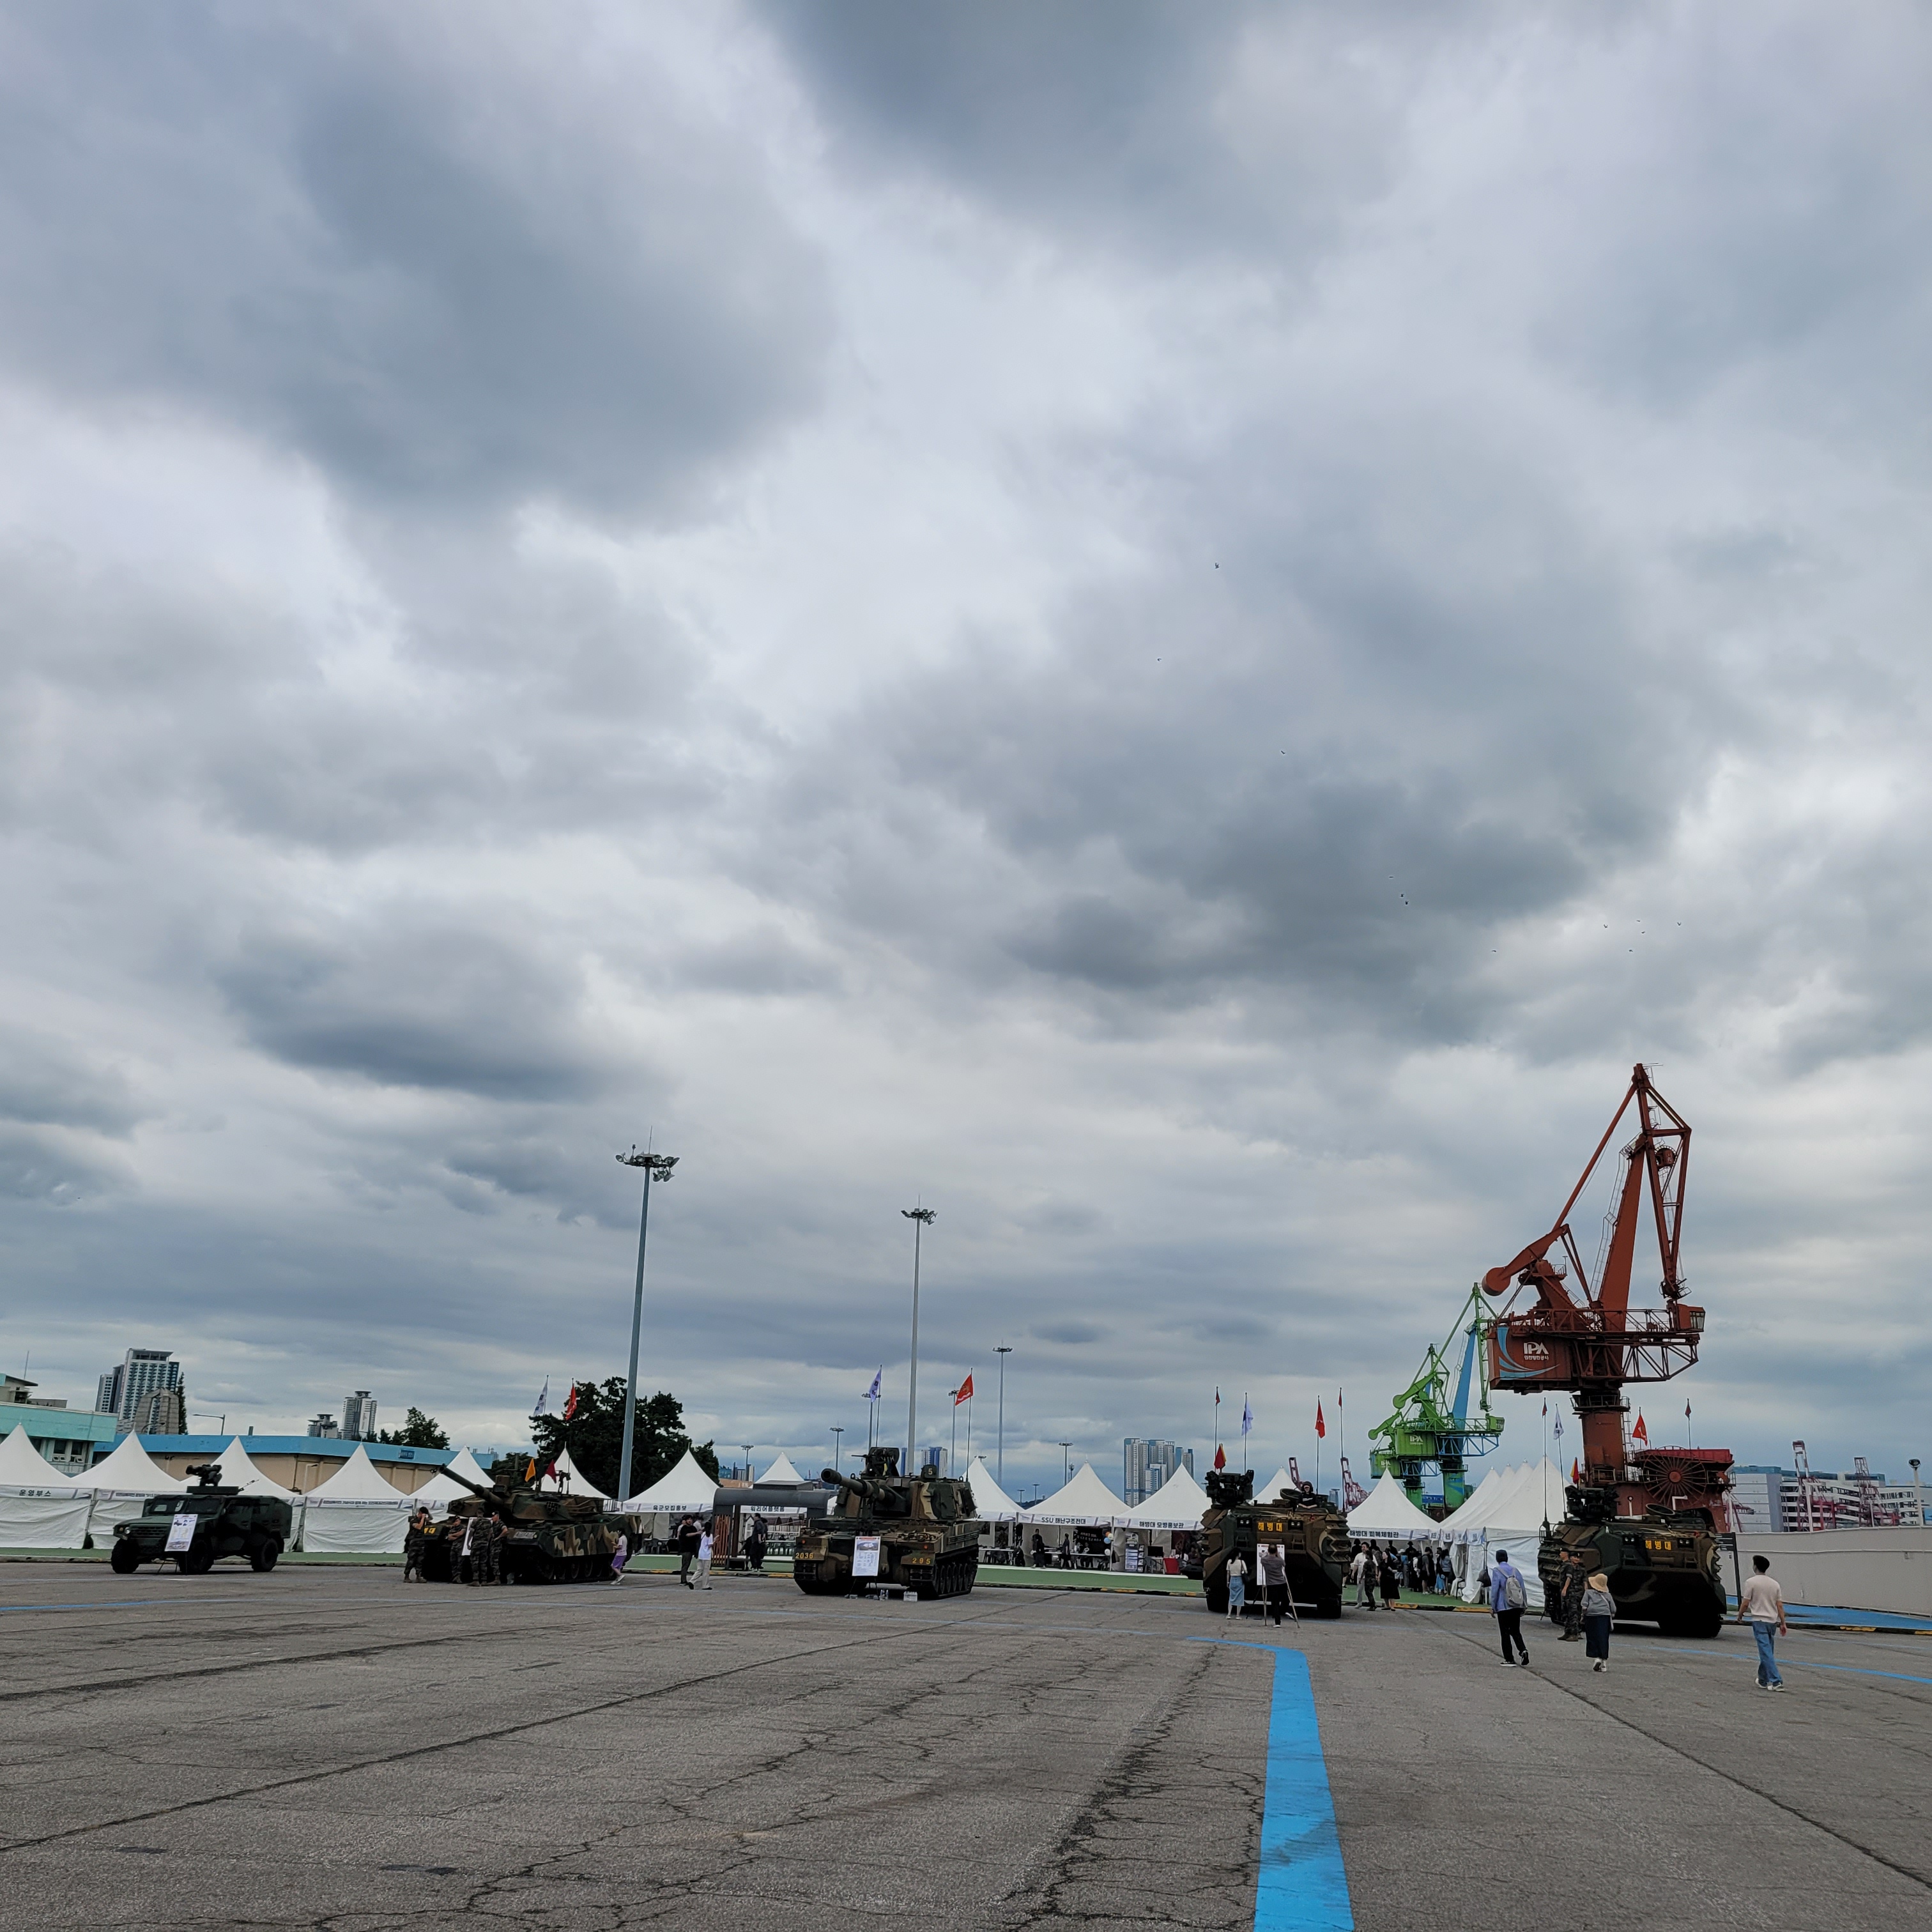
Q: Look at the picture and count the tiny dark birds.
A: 12